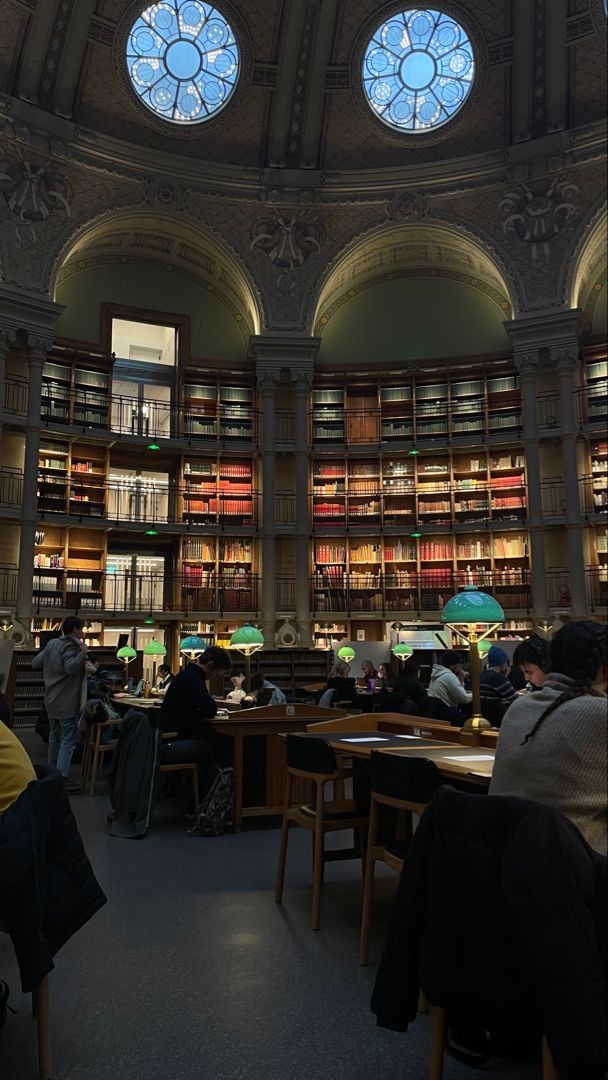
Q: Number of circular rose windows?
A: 2